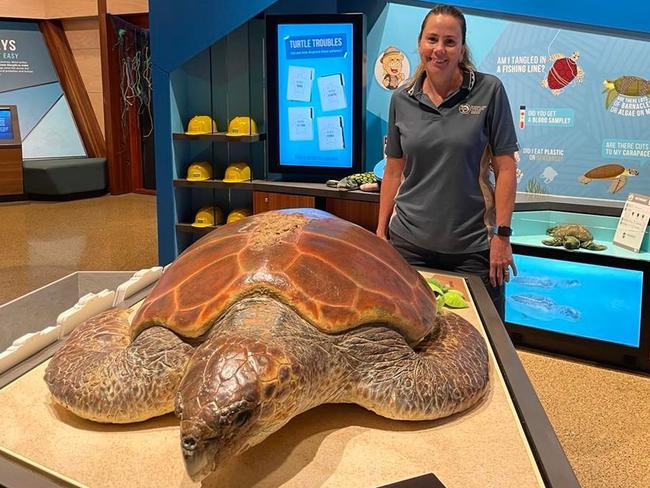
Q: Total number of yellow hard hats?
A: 6